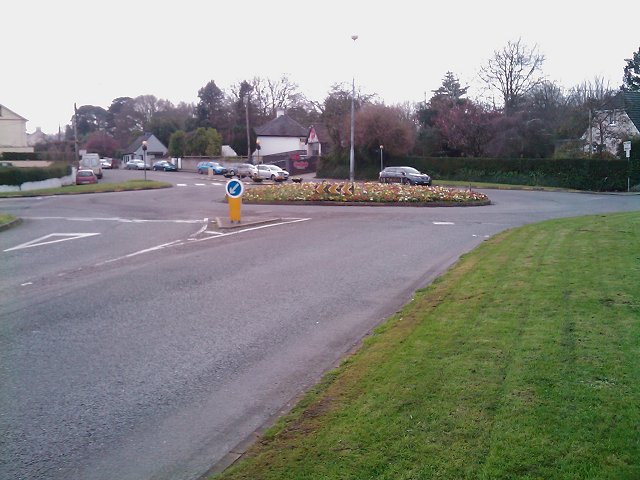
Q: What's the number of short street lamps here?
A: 3